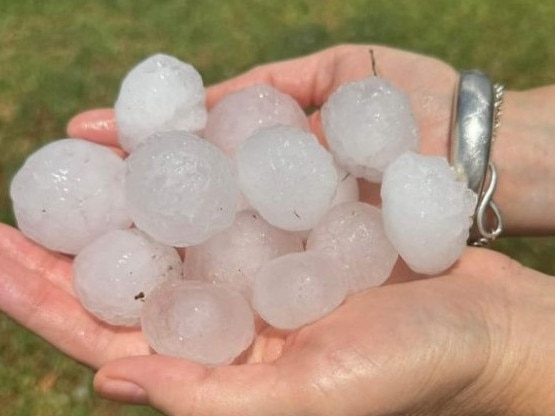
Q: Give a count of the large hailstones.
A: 13